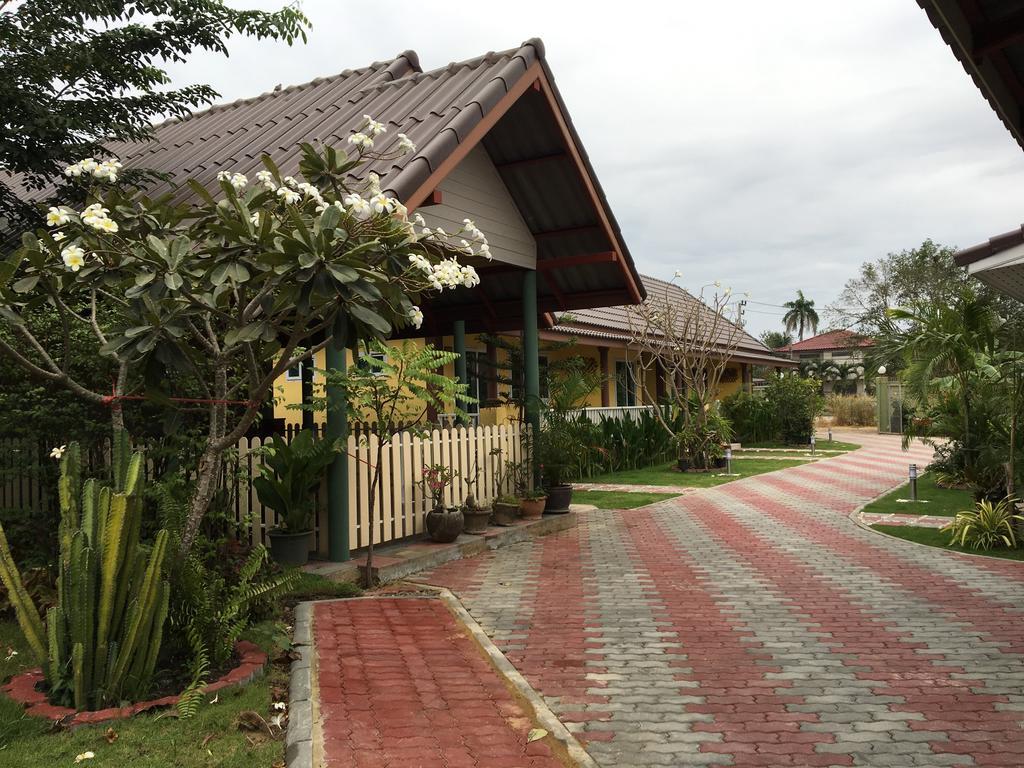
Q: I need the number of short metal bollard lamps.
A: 4